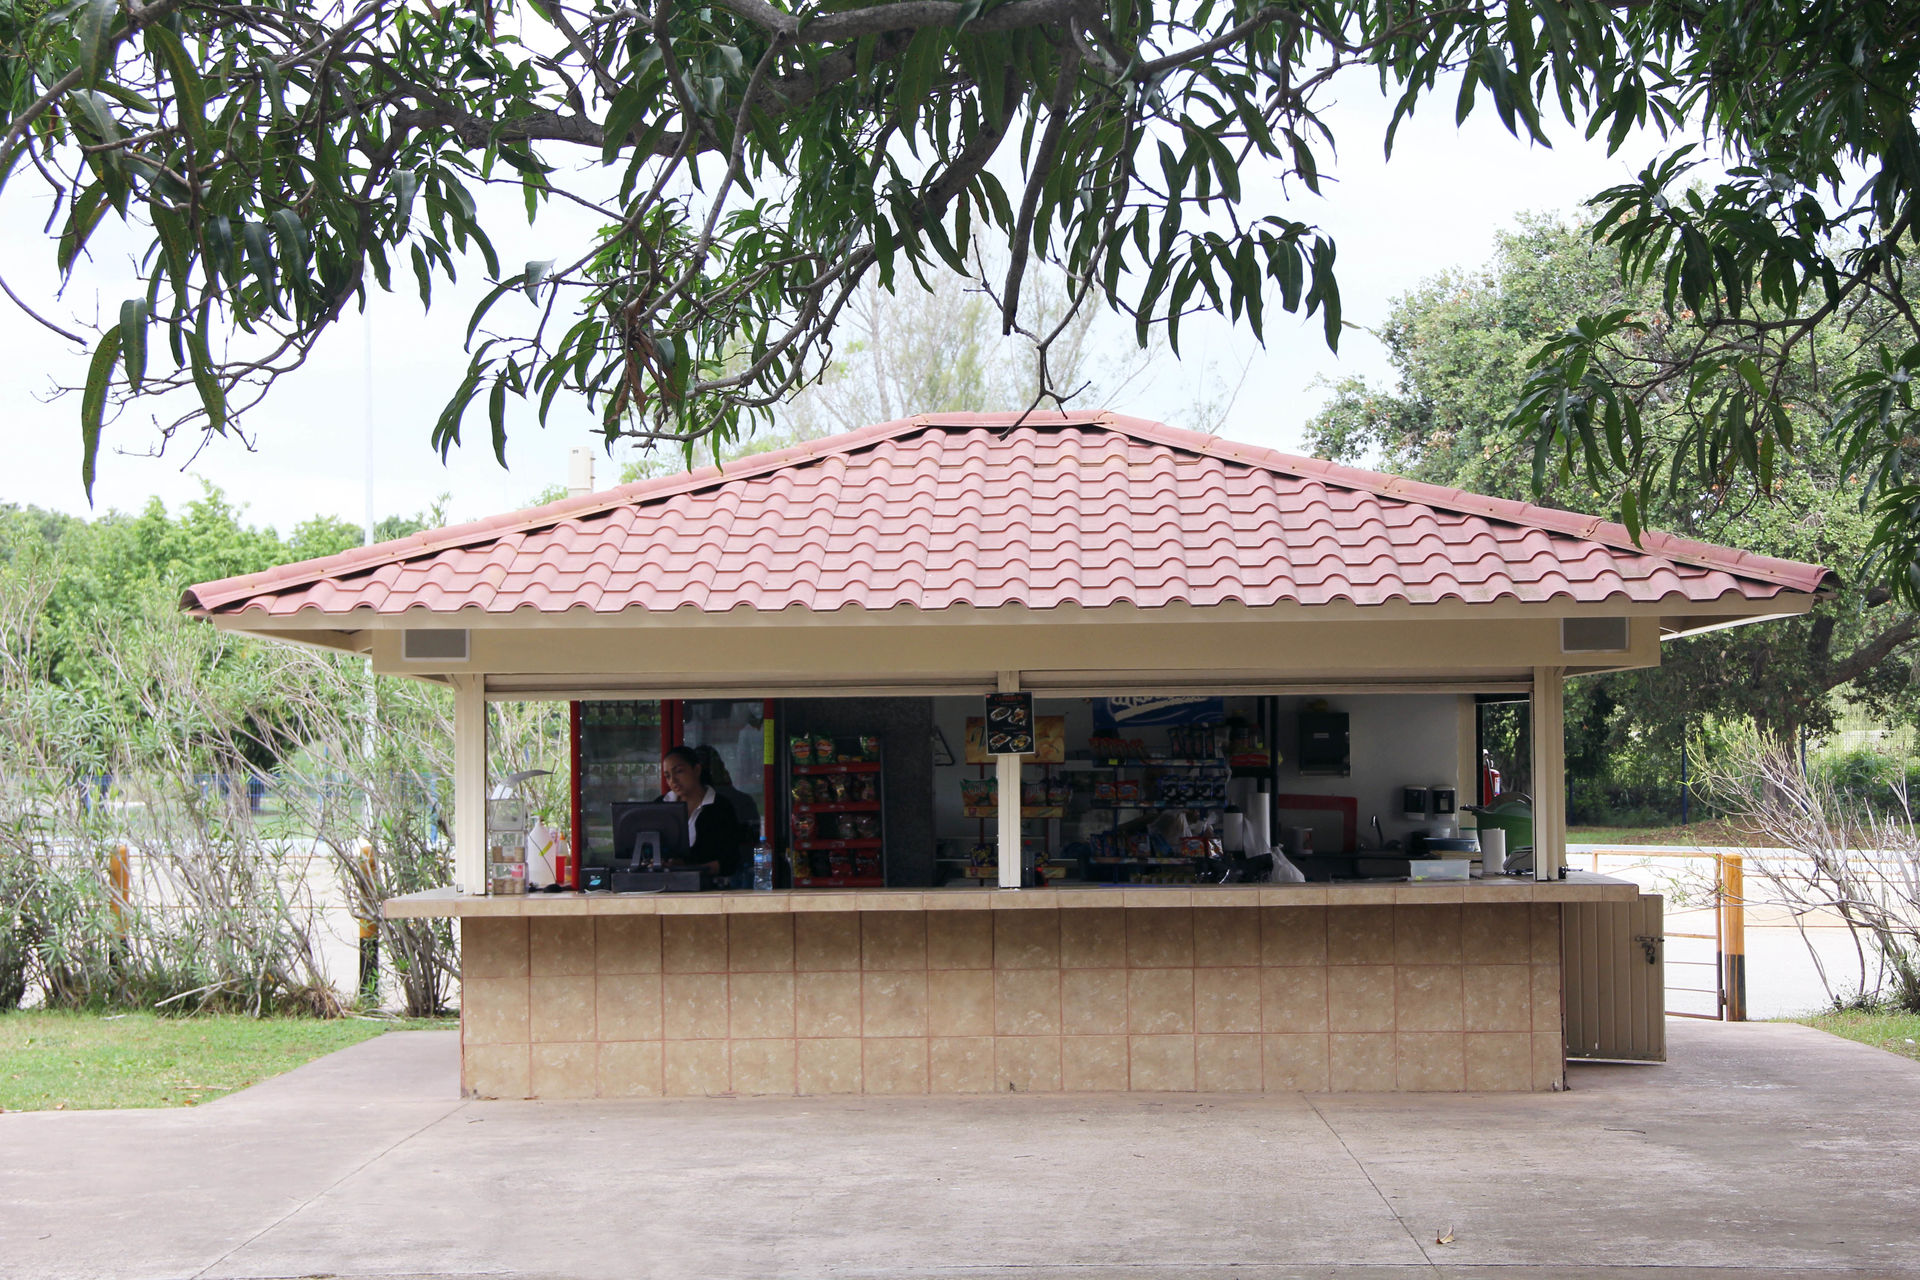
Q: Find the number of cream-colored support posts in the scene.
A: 3